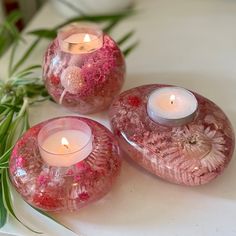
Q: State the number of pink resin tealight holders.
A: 3